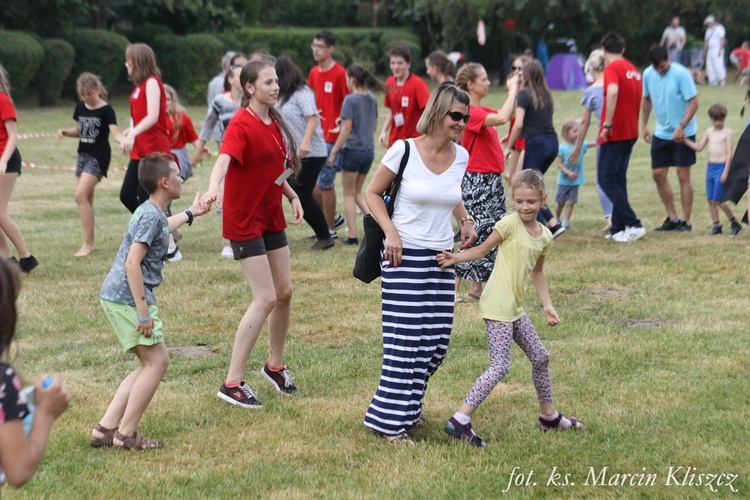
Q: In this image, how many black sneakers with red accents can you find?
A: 2